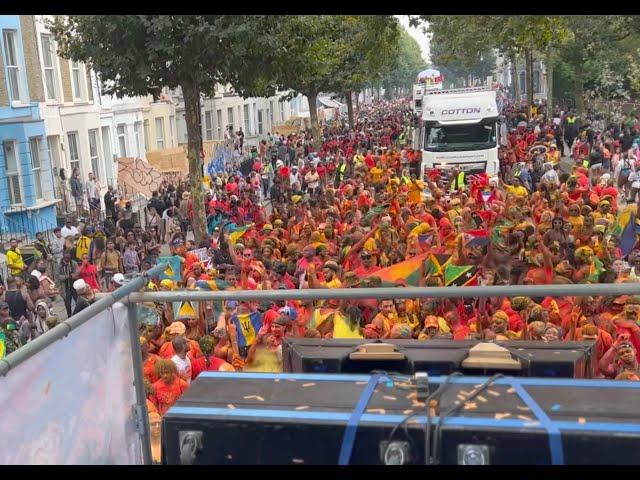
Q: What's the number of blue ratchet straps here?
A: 2